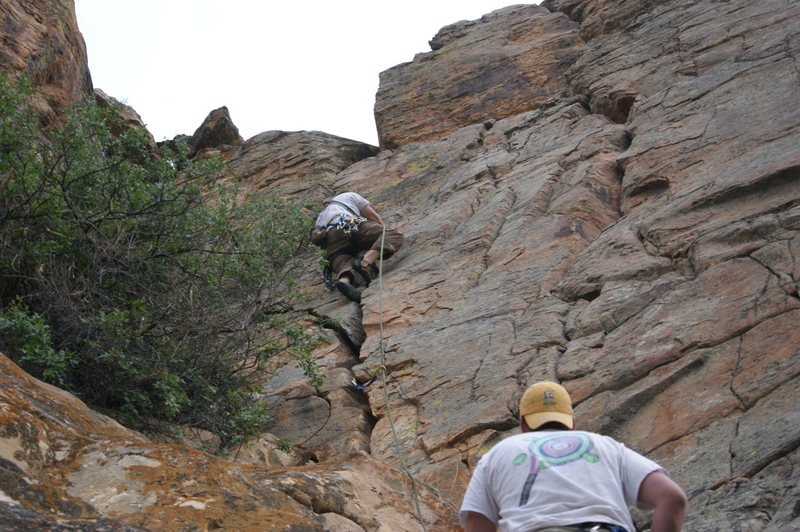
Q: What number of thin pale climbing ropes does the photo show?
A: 1